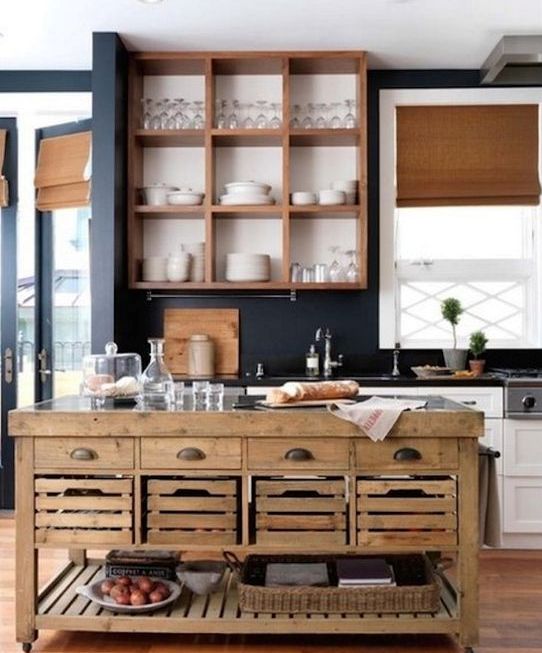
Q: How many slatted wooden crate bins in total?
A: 4